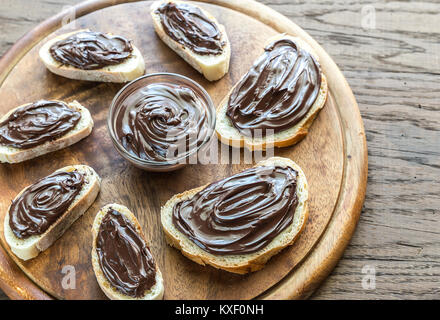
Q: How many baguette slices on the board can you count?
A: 7